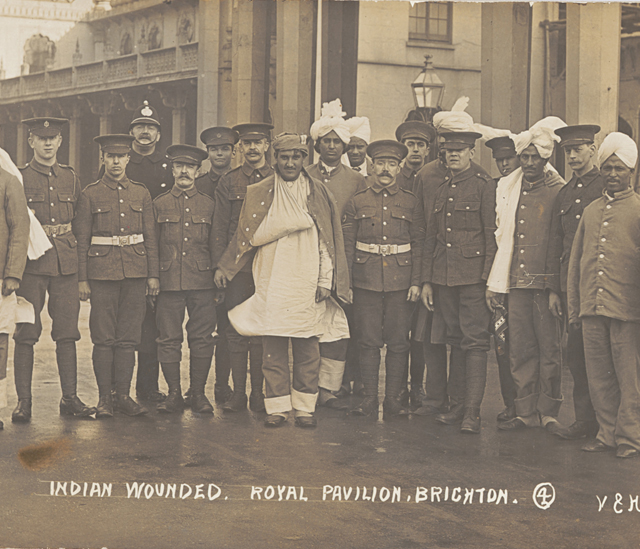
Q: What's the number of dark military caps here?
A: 10